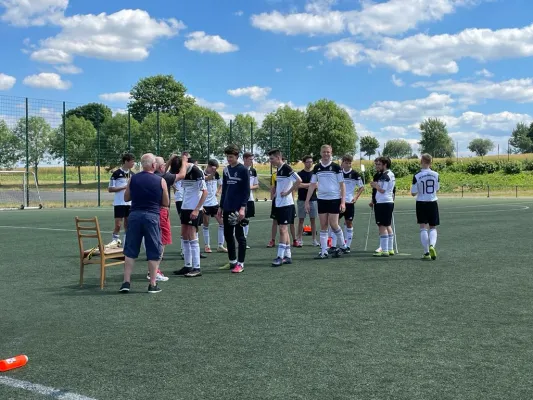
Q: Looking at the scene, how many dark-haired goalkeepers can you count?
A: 1